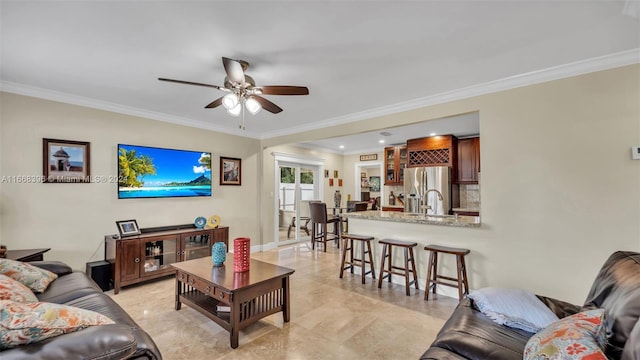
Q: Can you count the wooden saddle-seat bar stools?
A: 3